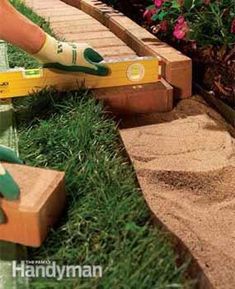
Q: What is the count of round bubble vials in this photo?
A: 1